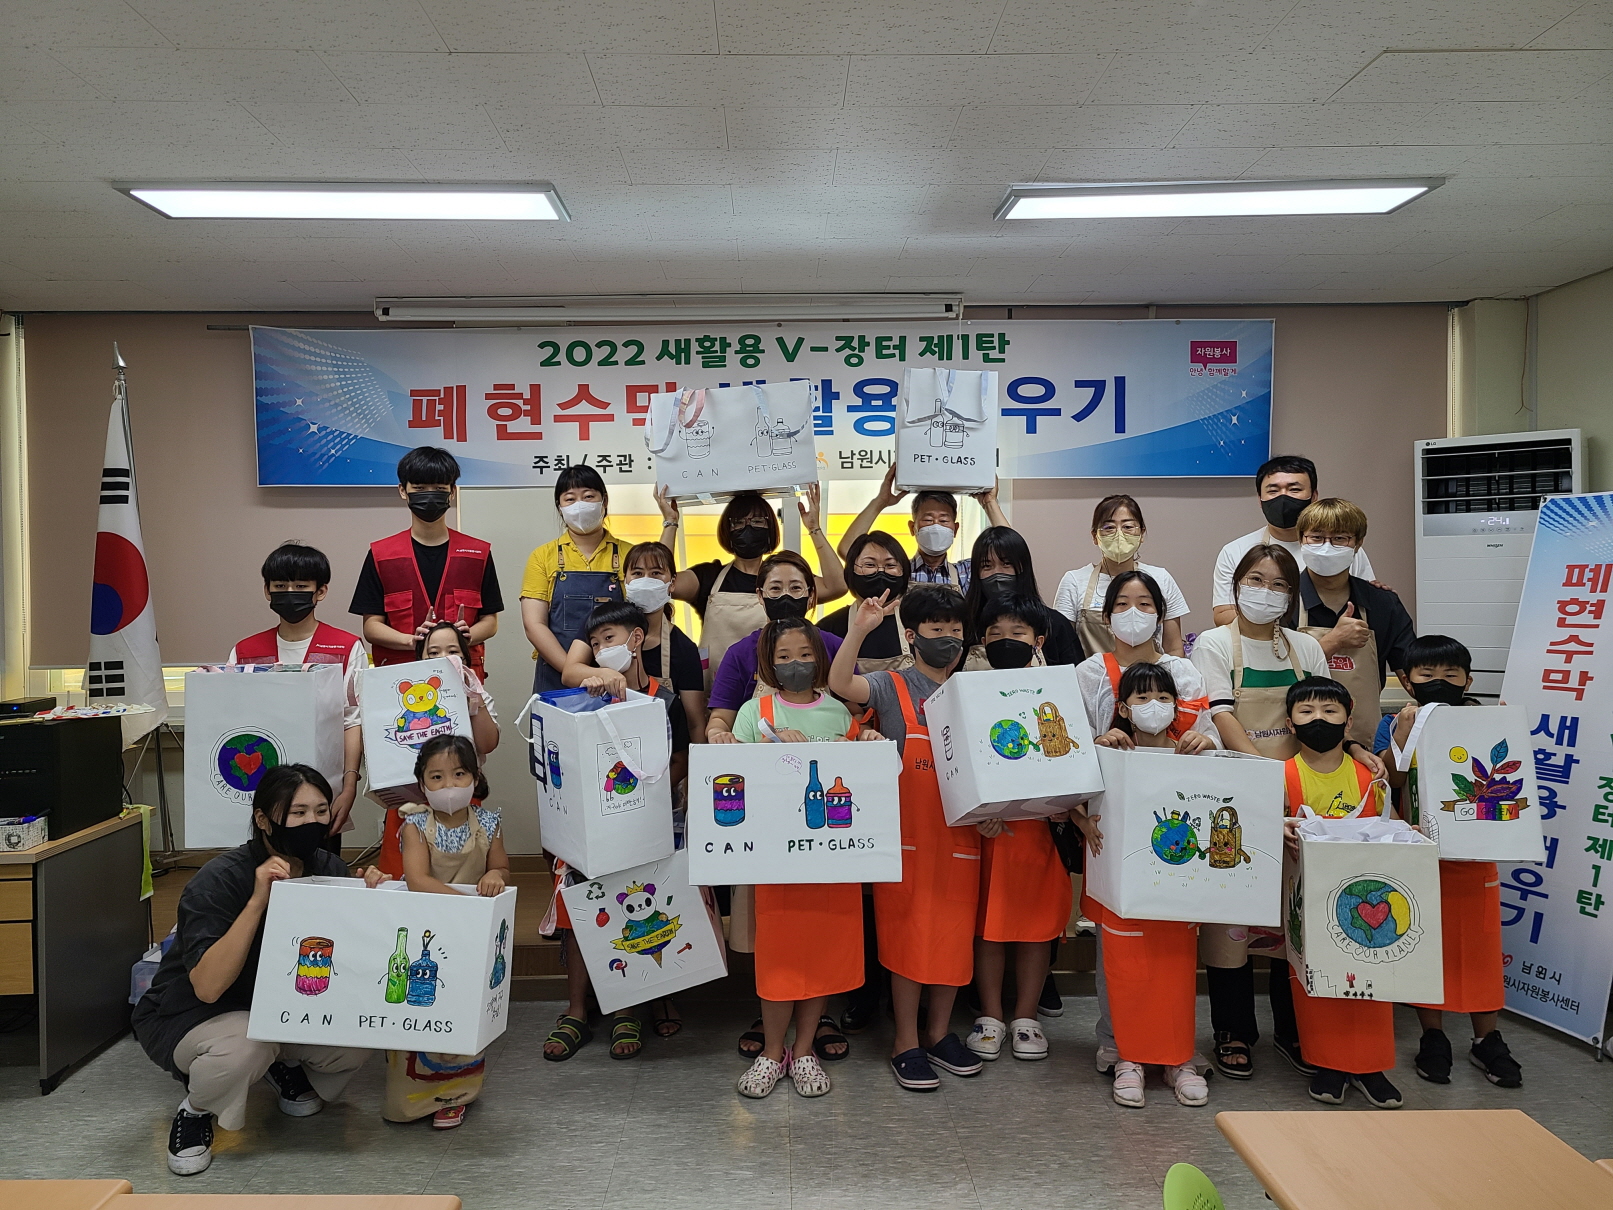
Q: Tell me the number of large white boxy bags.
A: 12